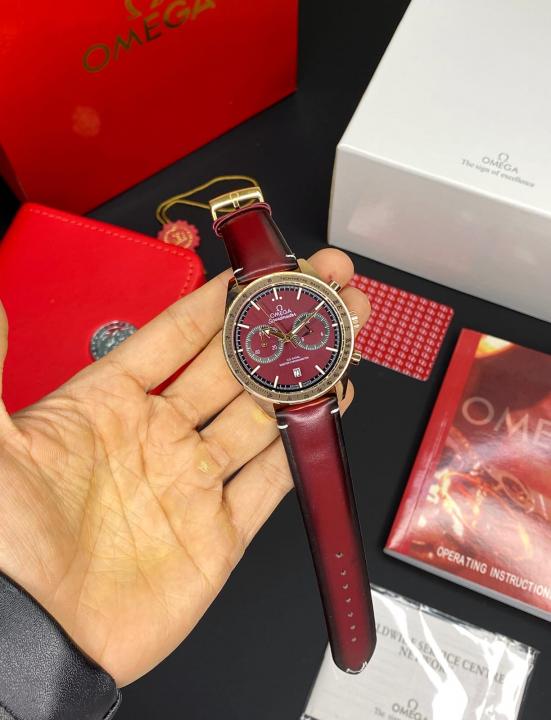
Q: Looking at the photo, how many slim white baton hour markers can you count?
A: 12